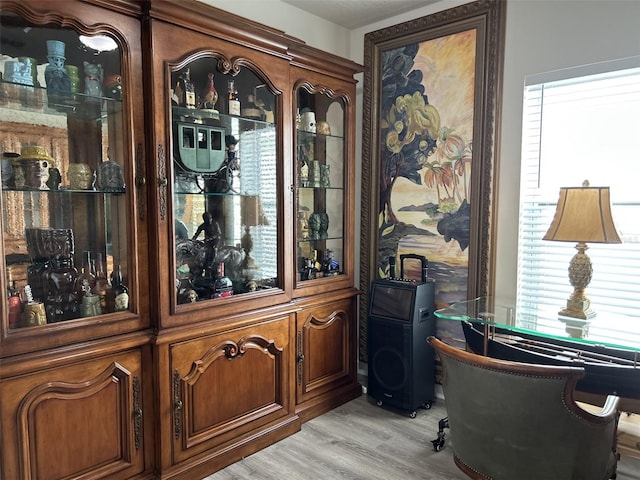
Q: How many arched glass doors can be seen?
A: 3